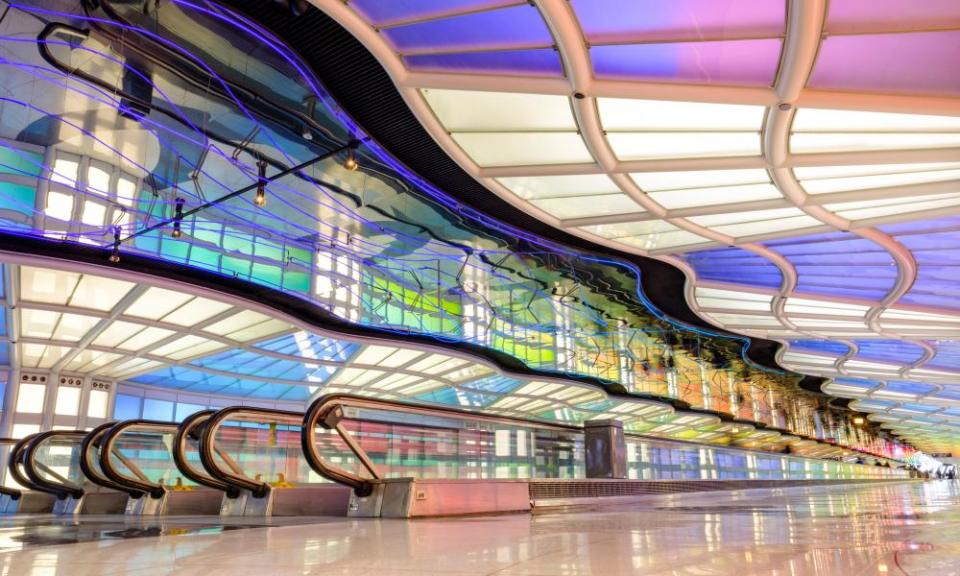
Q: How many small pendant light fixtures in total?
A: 4